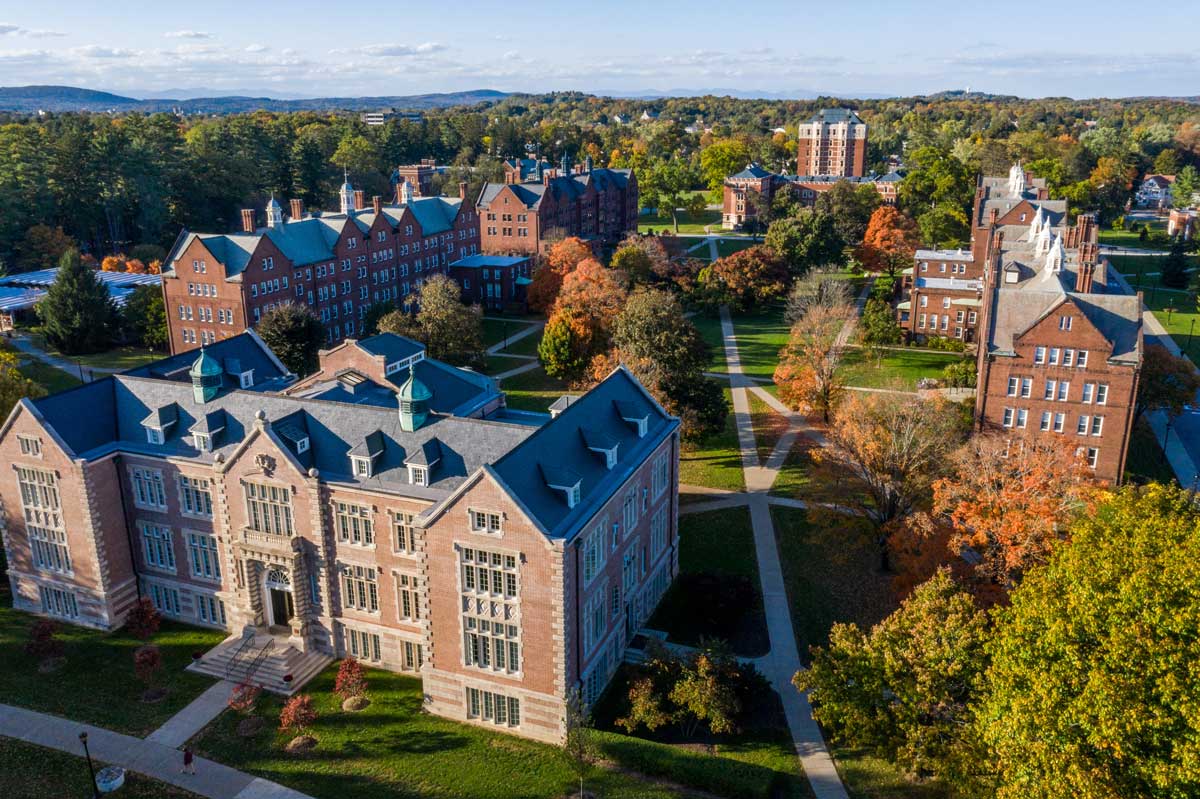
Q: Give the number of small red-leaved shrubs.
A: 6